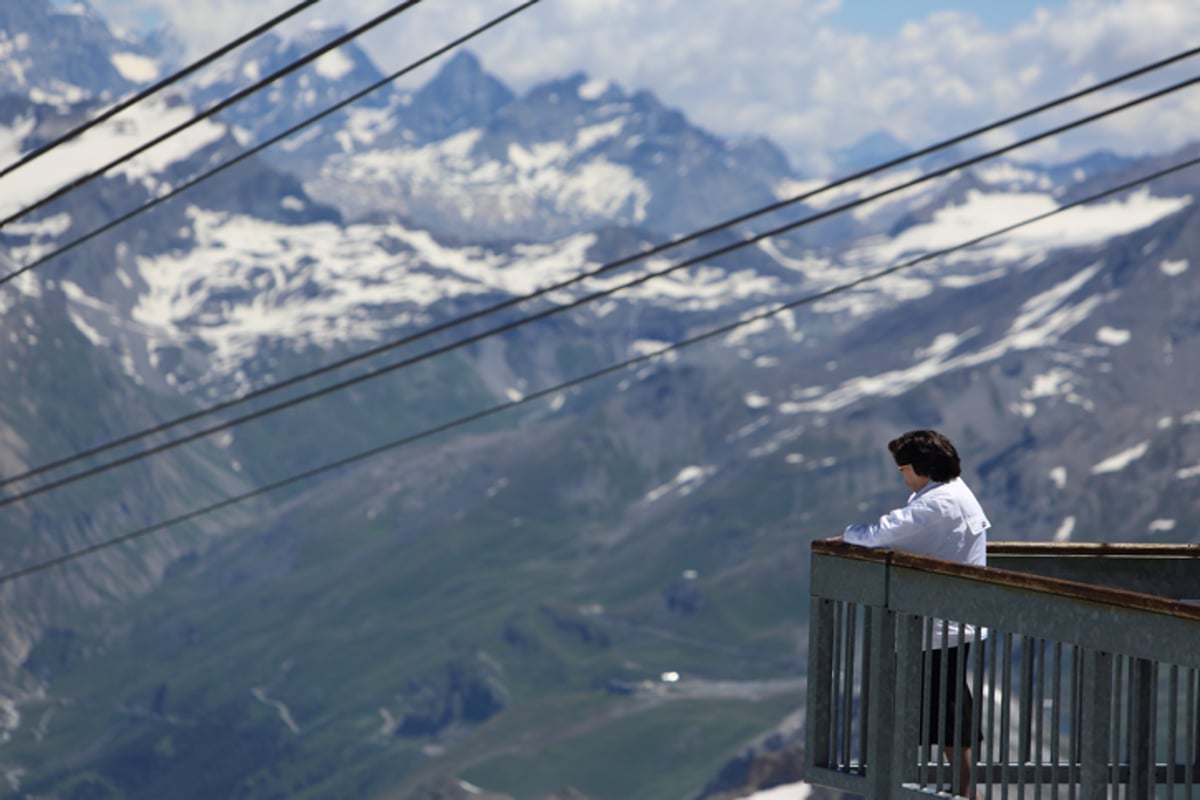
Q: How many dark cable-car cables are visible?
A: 6